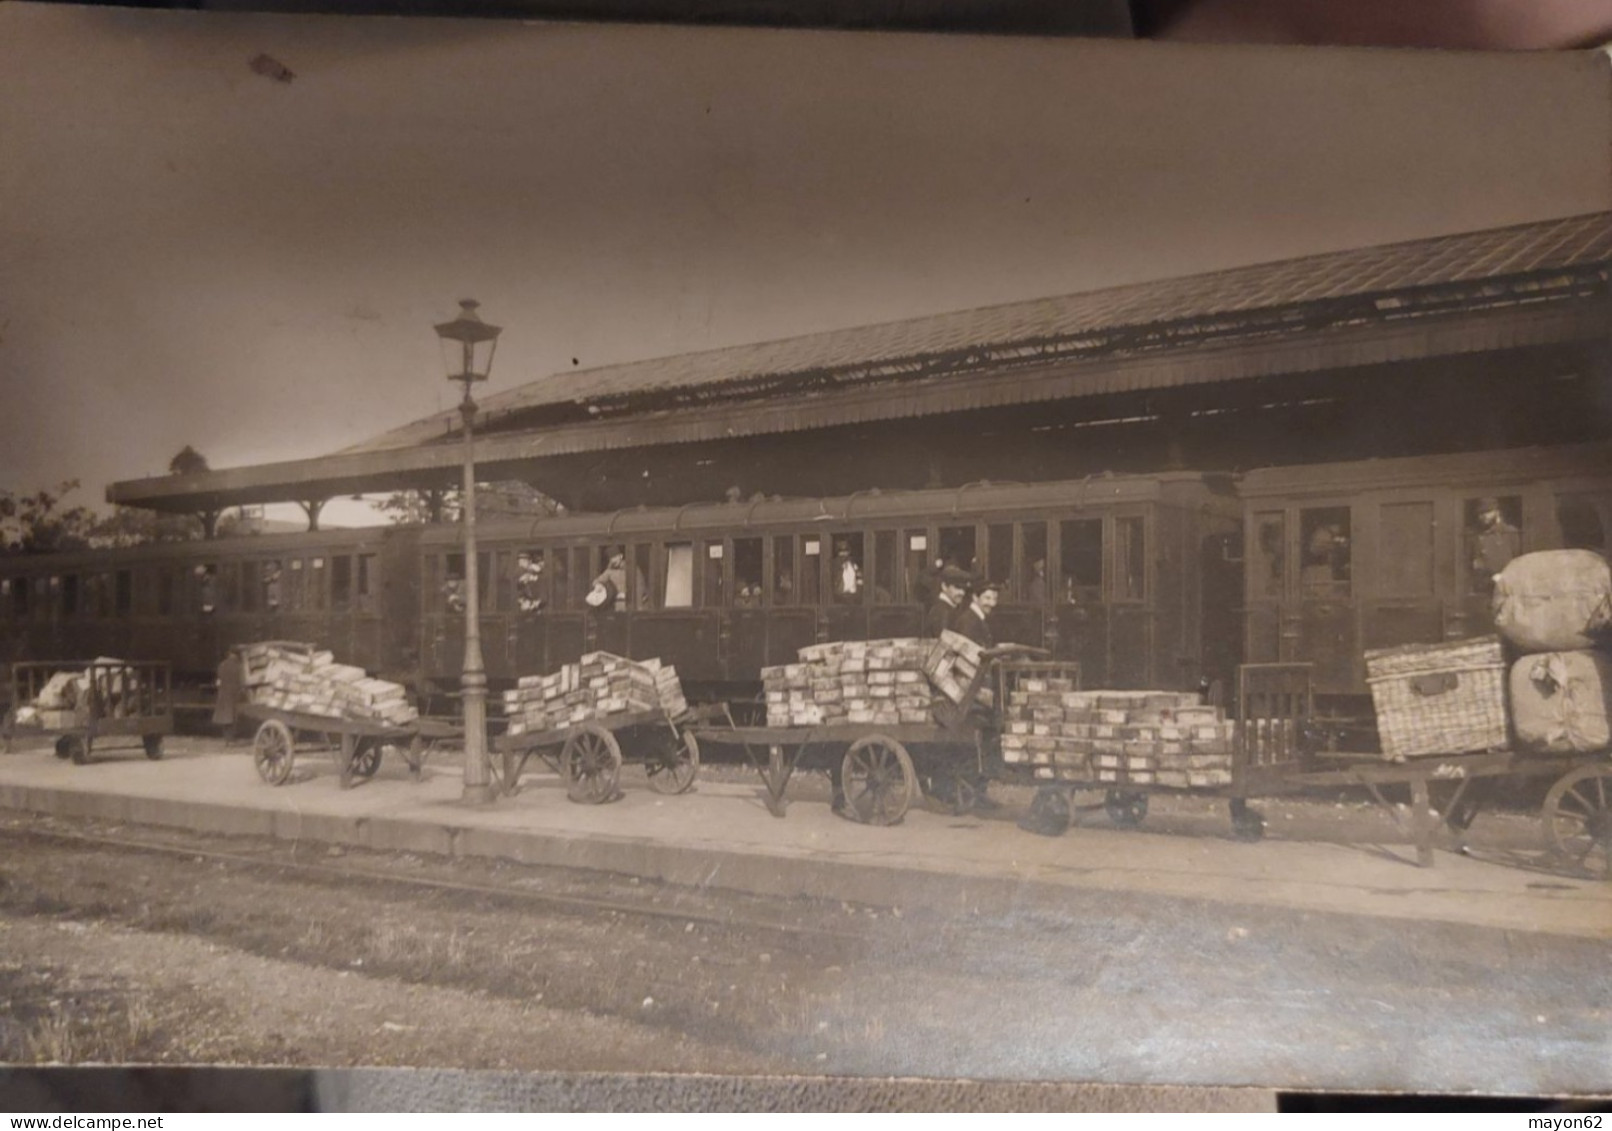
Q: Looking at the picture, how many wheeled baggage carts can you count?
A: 6